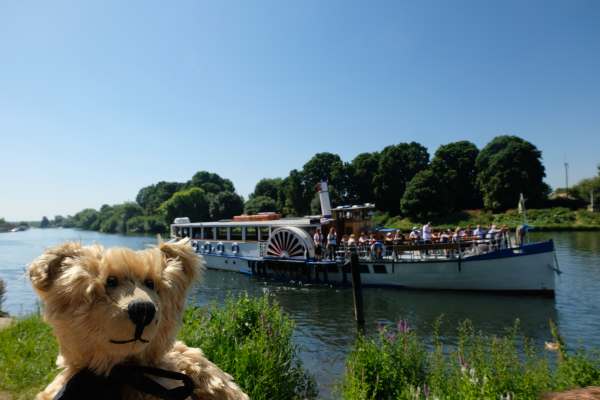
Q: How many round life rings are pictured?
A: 4